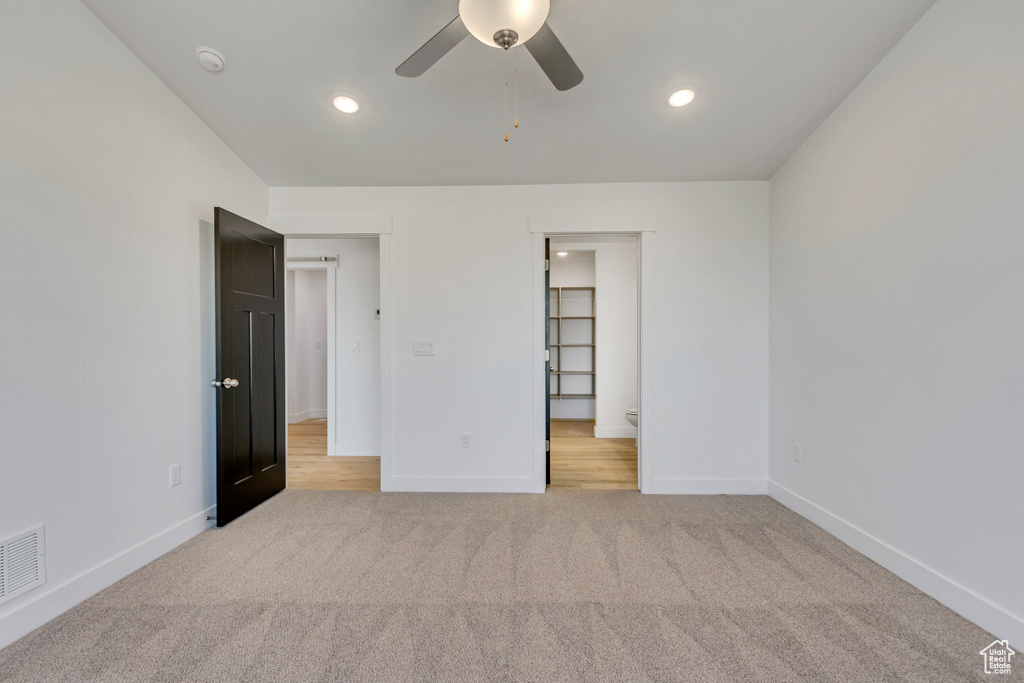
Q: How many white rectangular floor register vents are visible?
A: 1